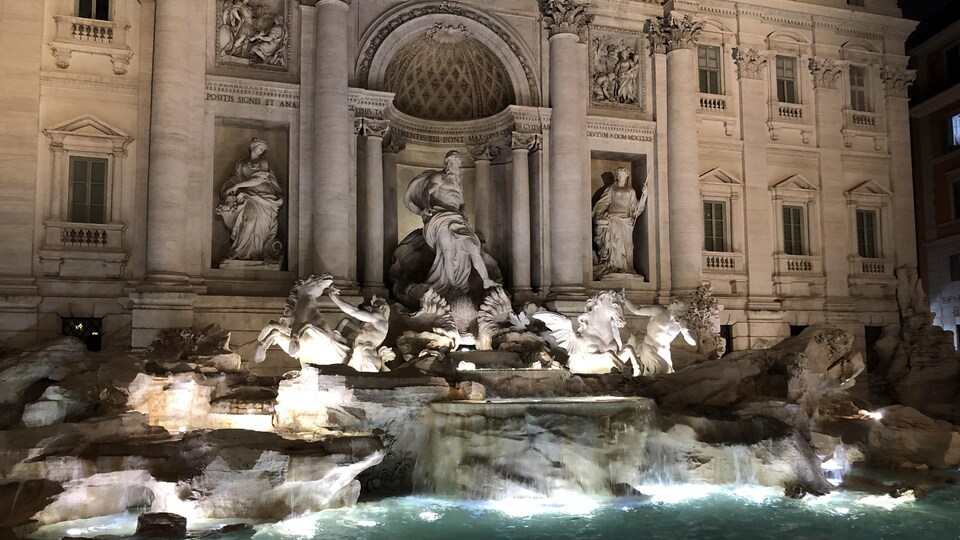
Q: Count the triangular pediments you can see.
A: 4